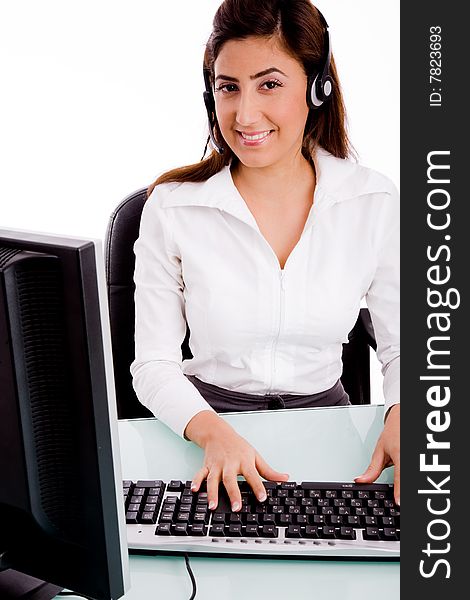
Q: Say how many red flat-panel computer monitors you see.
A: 0